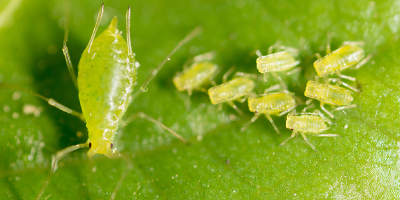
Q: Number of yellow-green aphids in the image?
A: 8